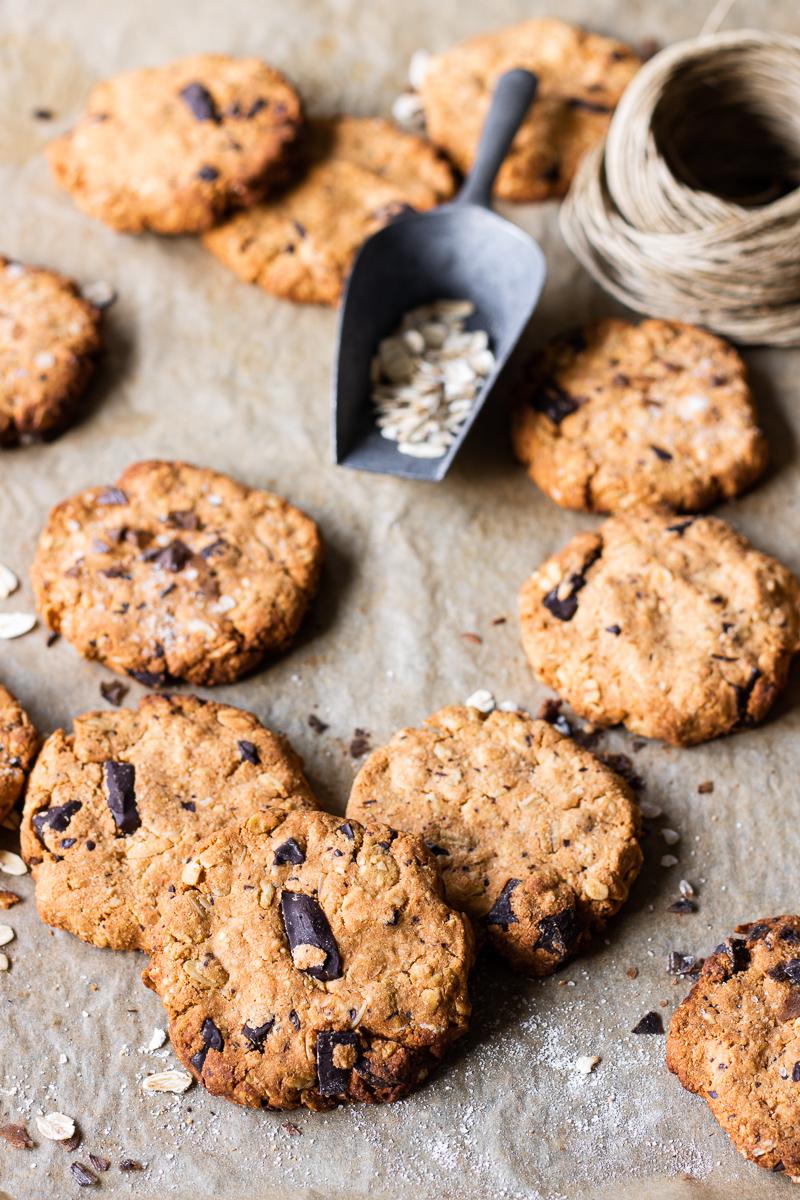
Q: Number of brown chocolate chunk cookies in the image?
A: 12